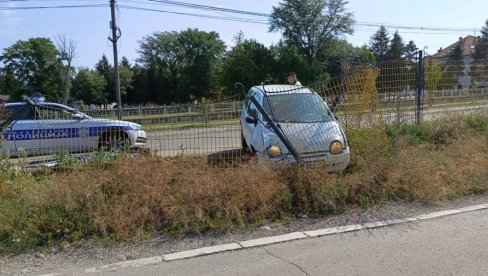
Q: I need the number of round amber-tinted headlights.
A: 2